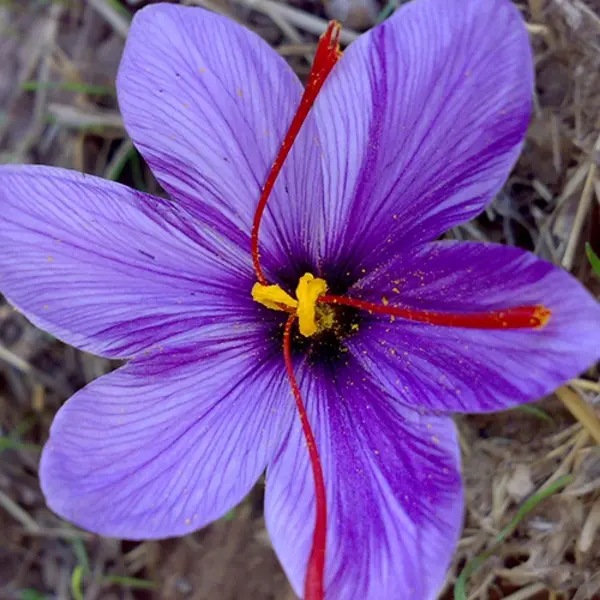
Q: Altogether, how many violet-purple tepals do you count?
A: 6